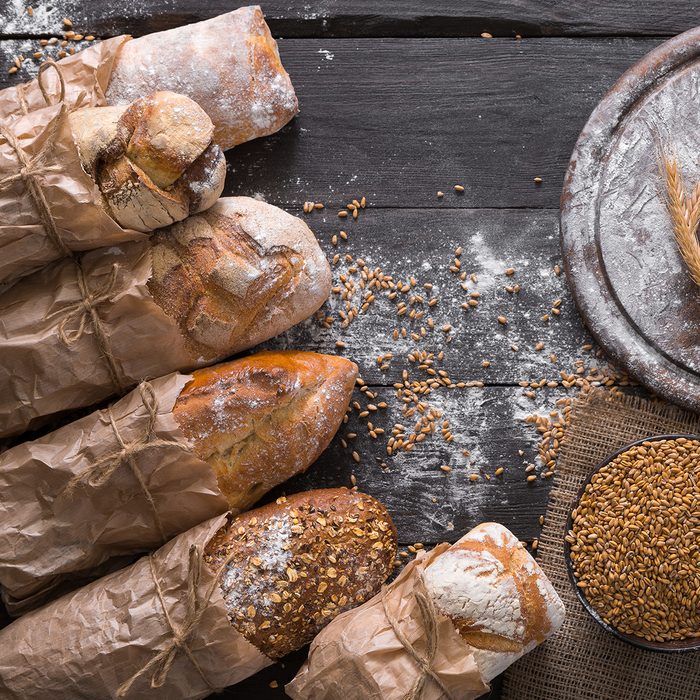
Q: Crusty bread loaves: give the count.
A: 6